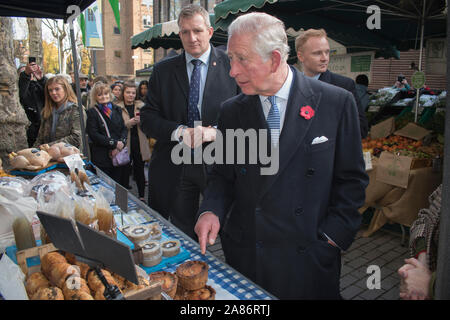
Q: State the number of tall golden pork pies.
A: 3